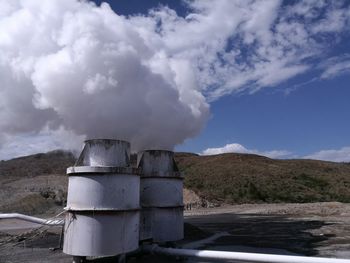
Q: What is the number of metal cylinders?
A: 2